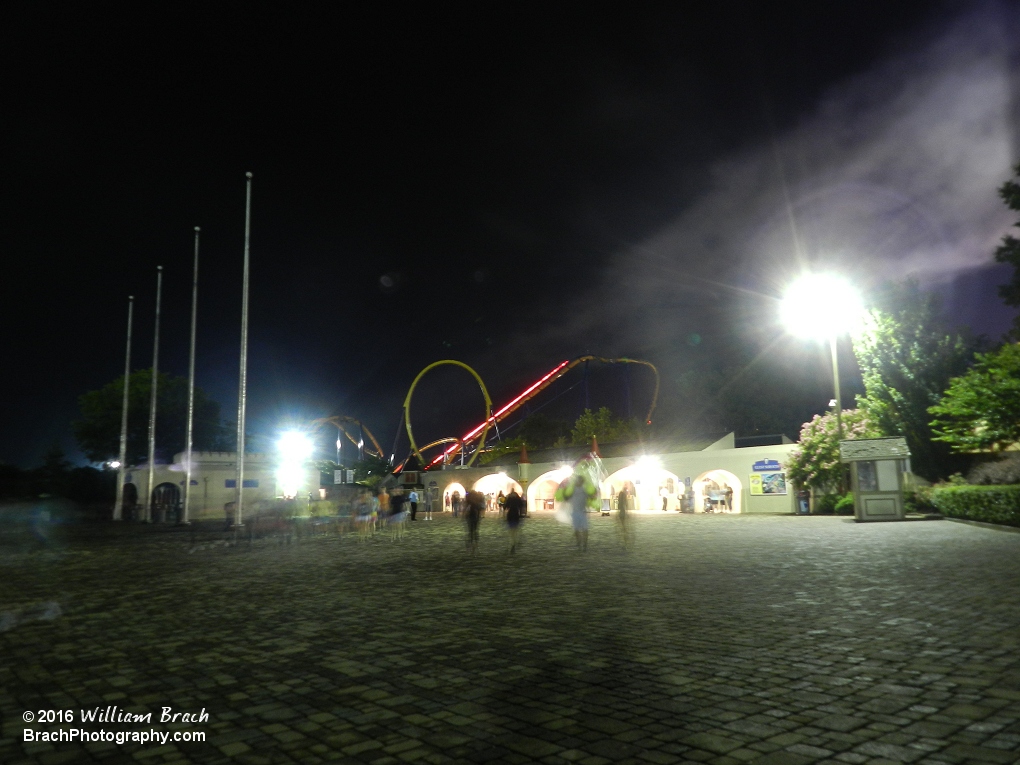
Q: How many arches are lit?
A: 5